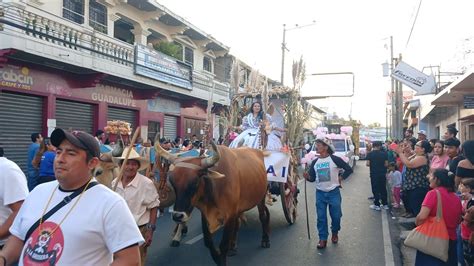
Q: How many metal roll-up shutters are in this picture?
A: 4